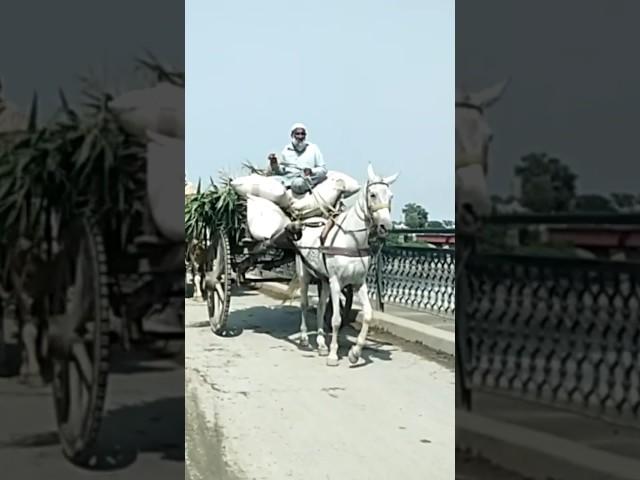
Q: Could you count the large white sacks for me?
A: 4